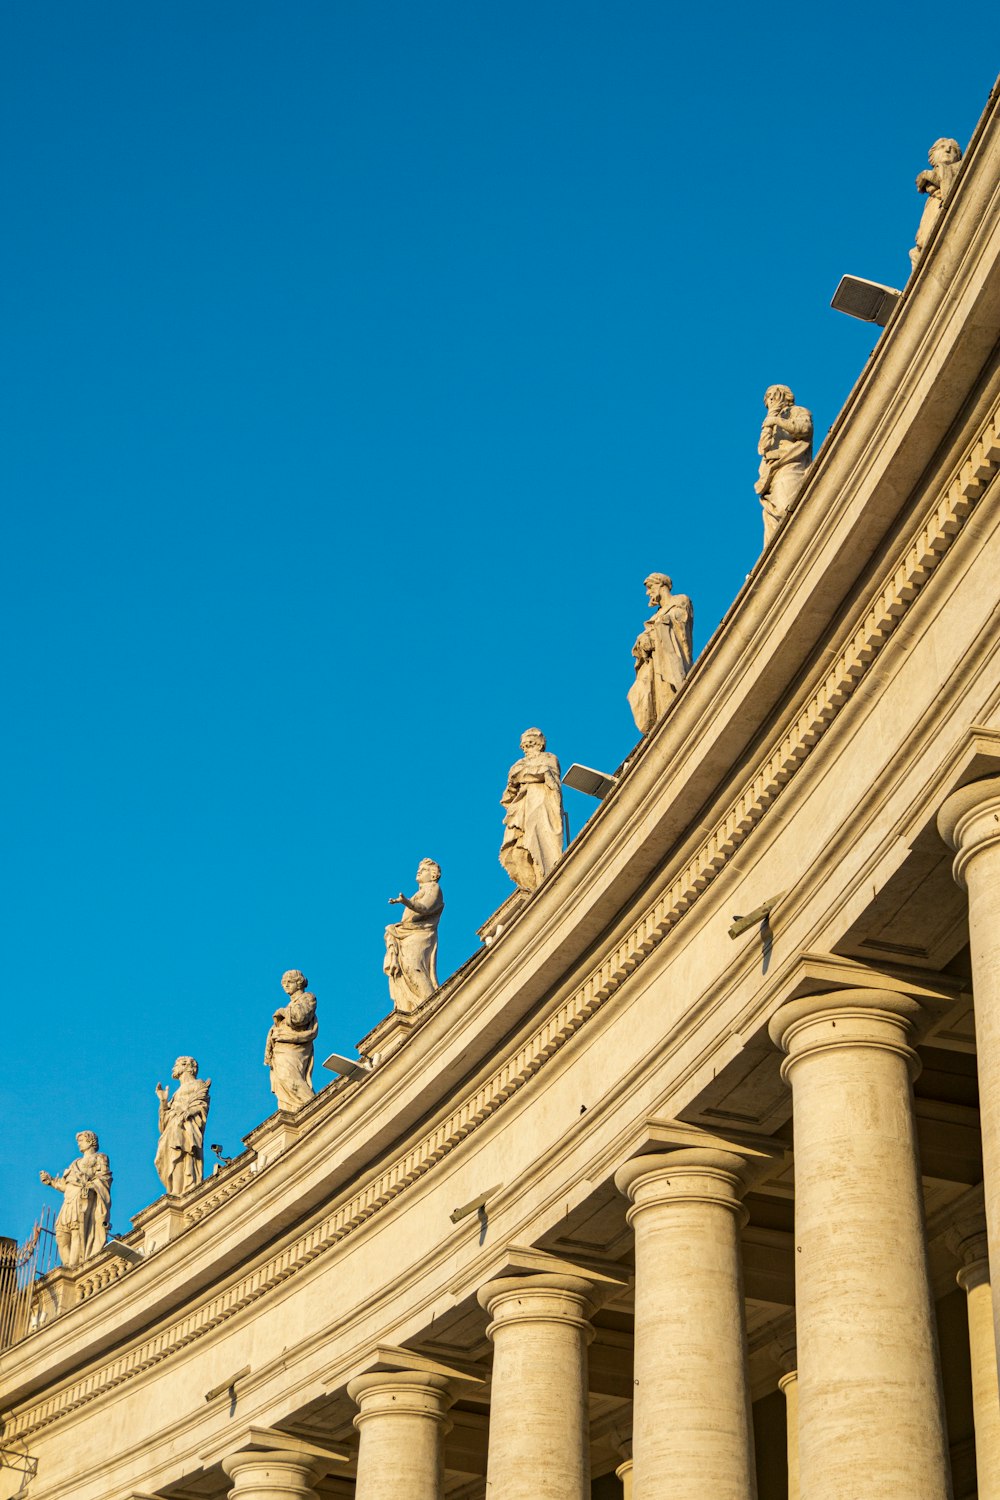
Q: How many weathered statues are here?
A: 8